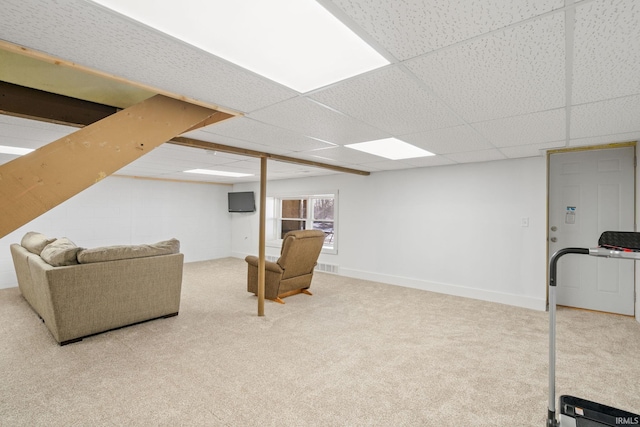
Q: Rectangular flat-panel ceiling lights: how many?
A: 4